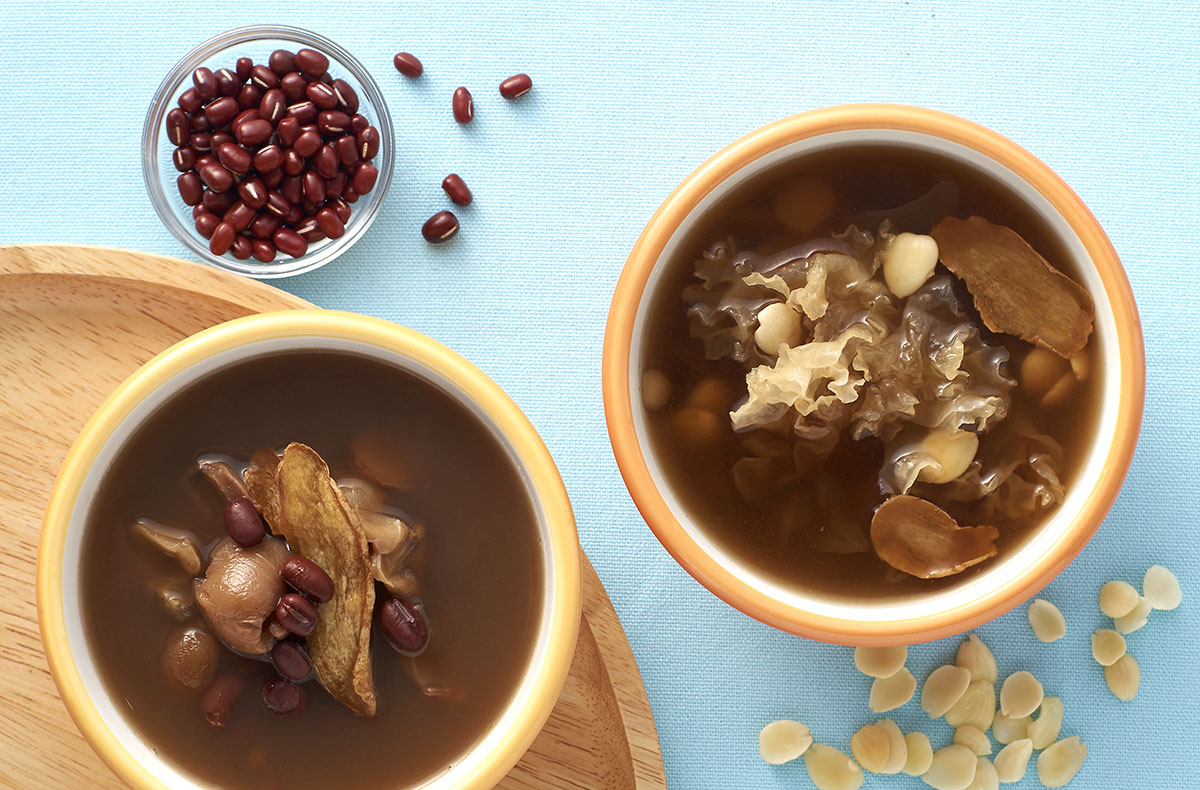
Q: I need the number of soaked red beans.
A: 7